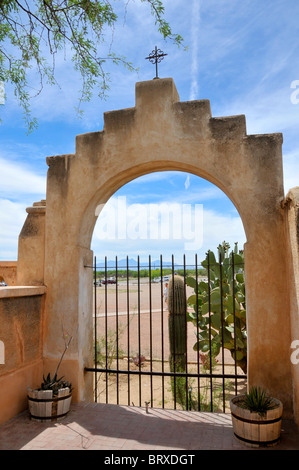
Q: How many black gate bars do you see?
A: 13